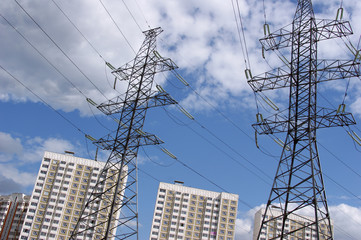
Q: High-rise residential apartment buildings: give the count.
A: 4